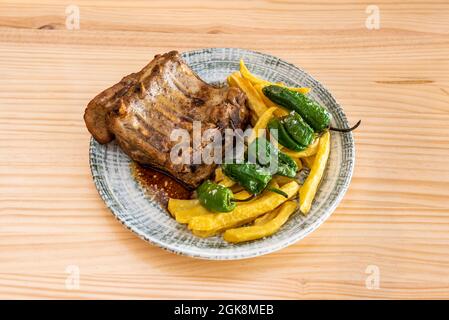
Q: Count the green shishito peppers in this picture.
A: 5